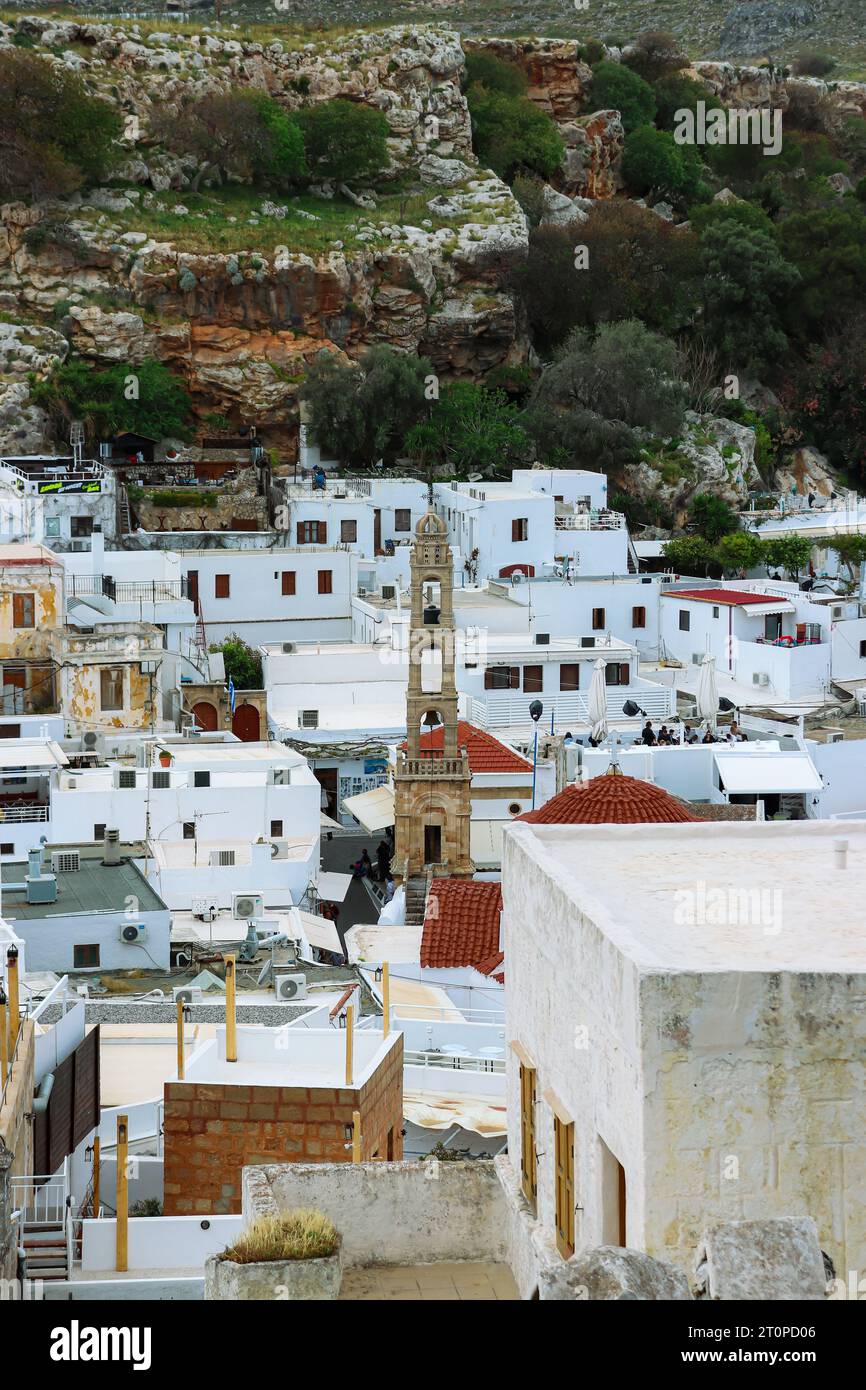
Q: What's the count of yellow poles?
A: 9